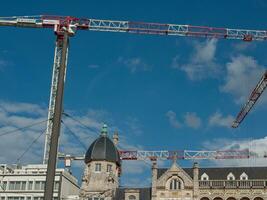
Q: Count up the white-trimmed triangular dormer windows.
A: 3